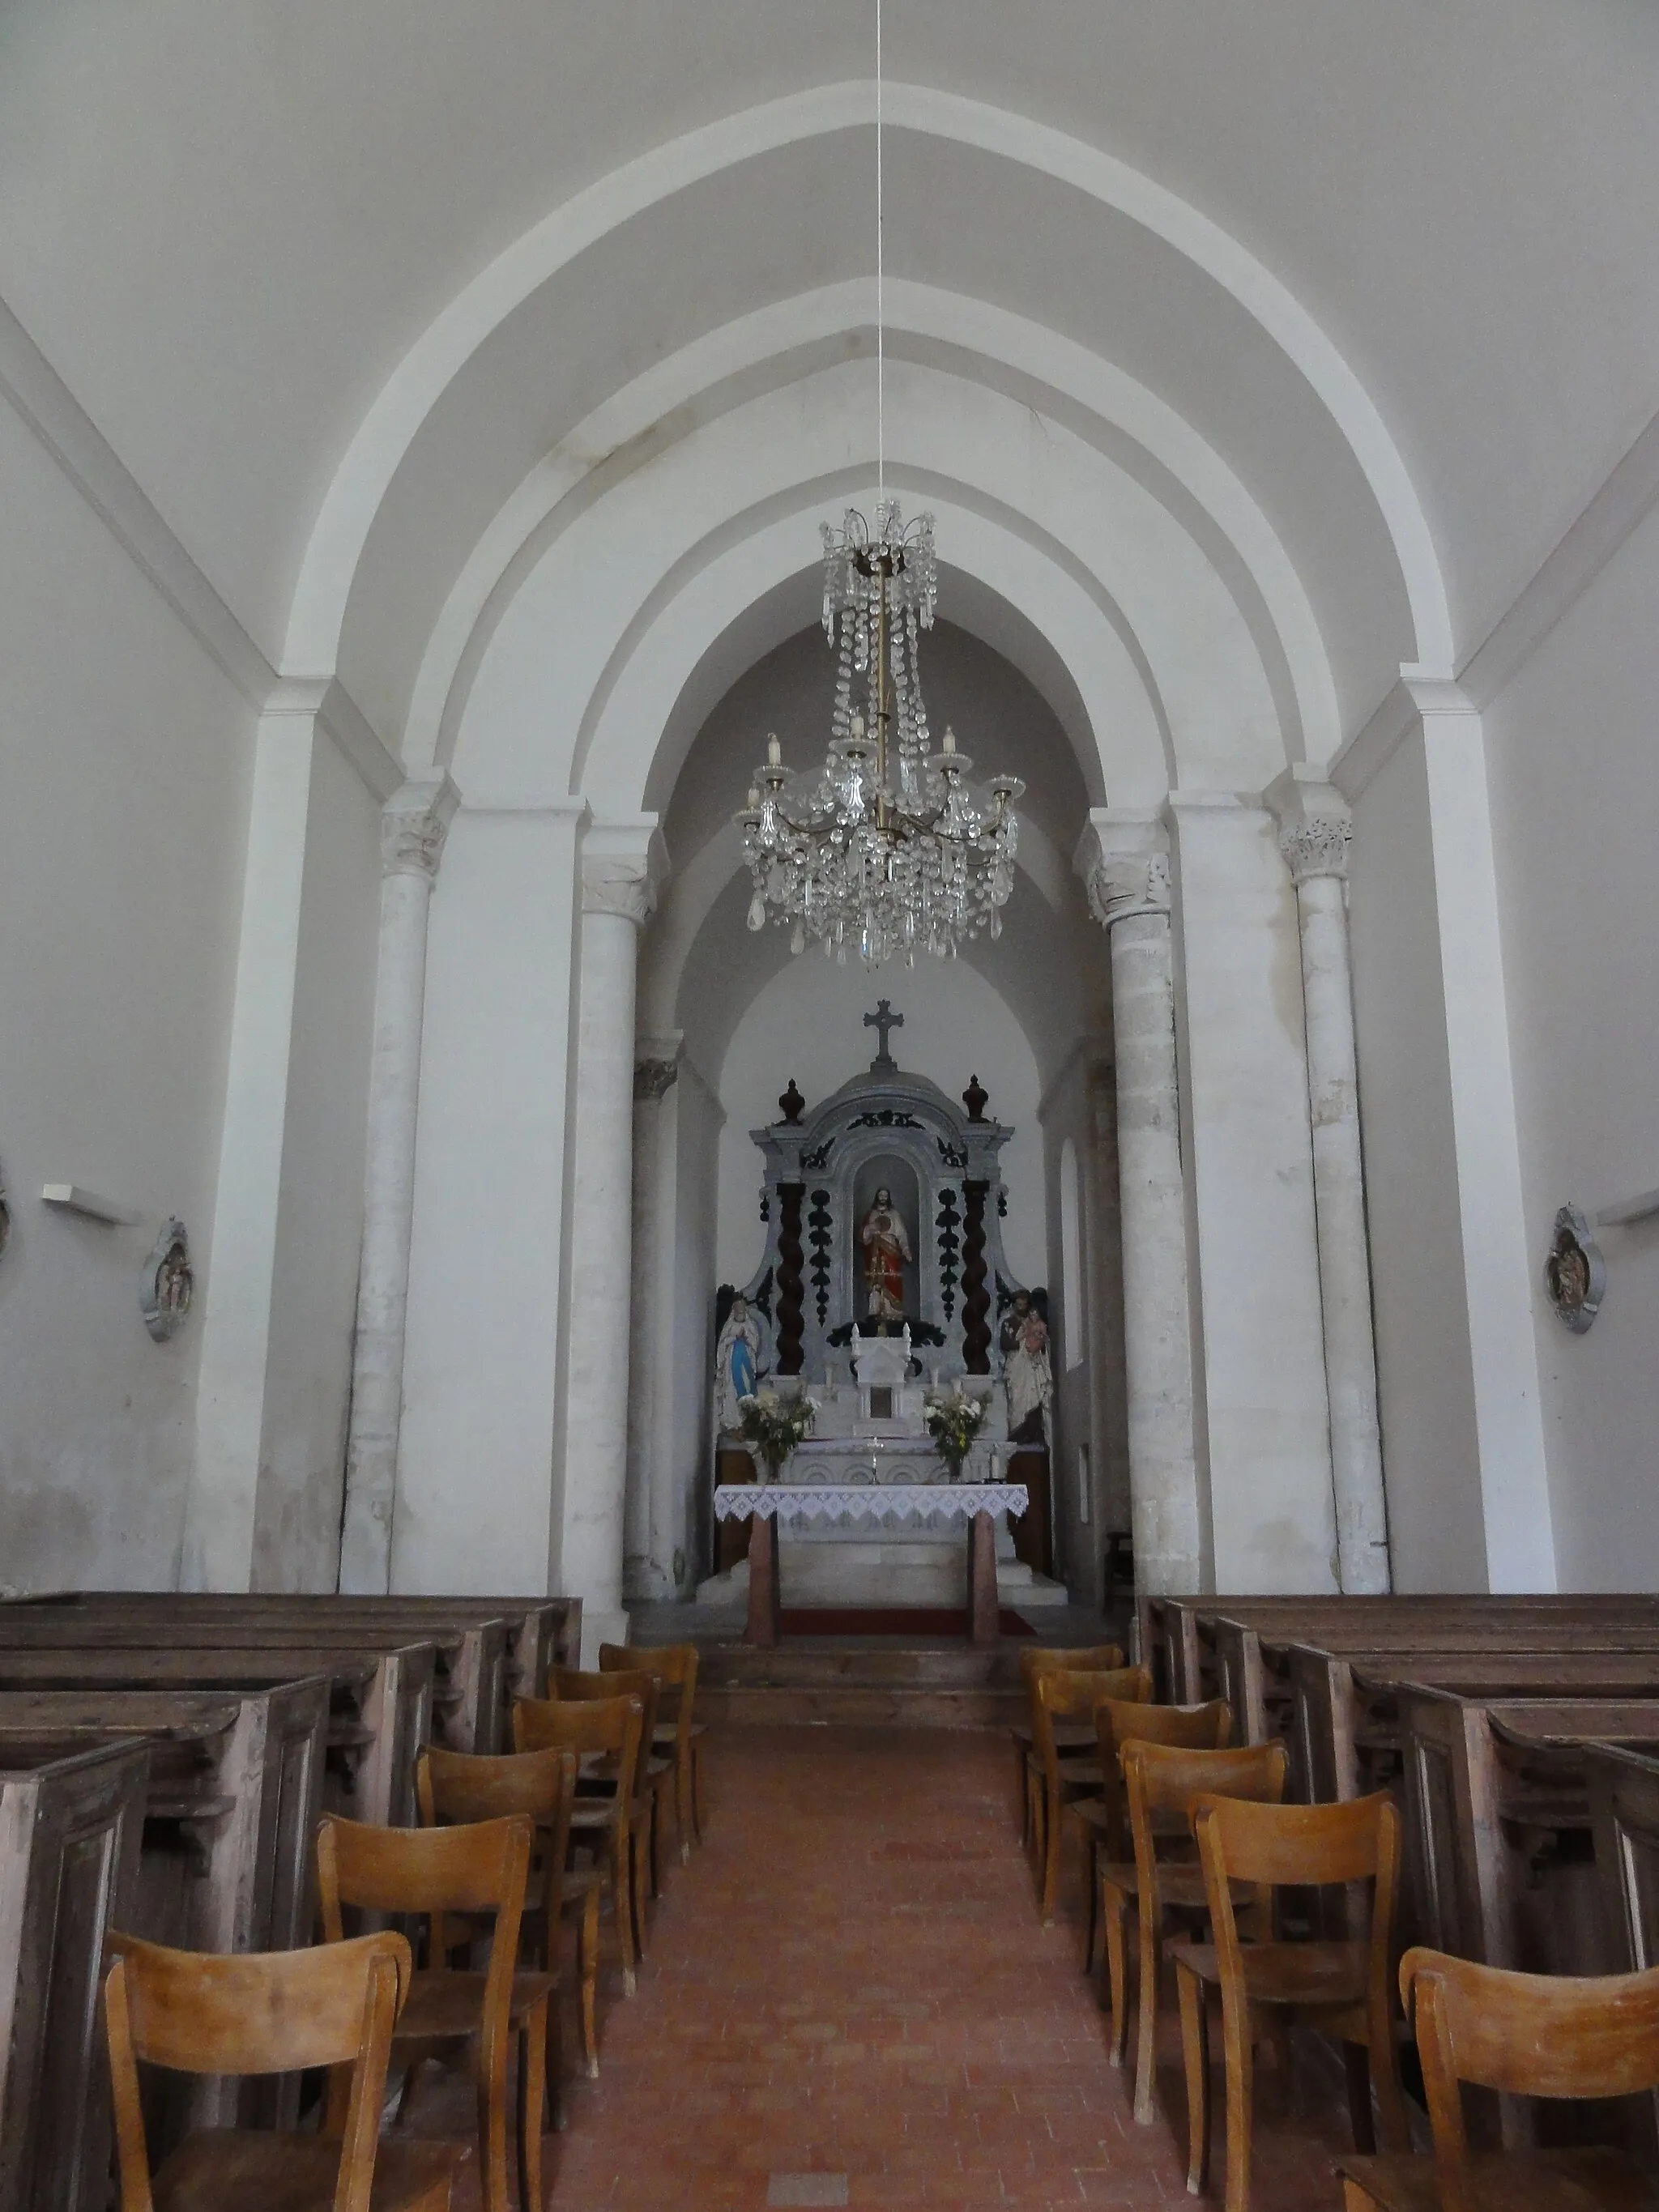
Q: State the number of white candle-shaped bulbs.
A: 4